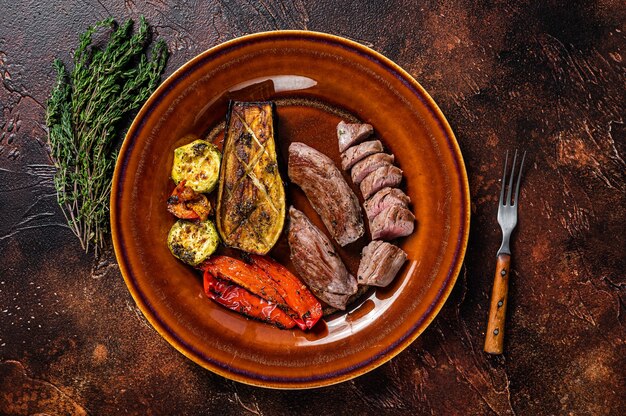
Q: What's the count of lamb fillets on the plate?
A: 3